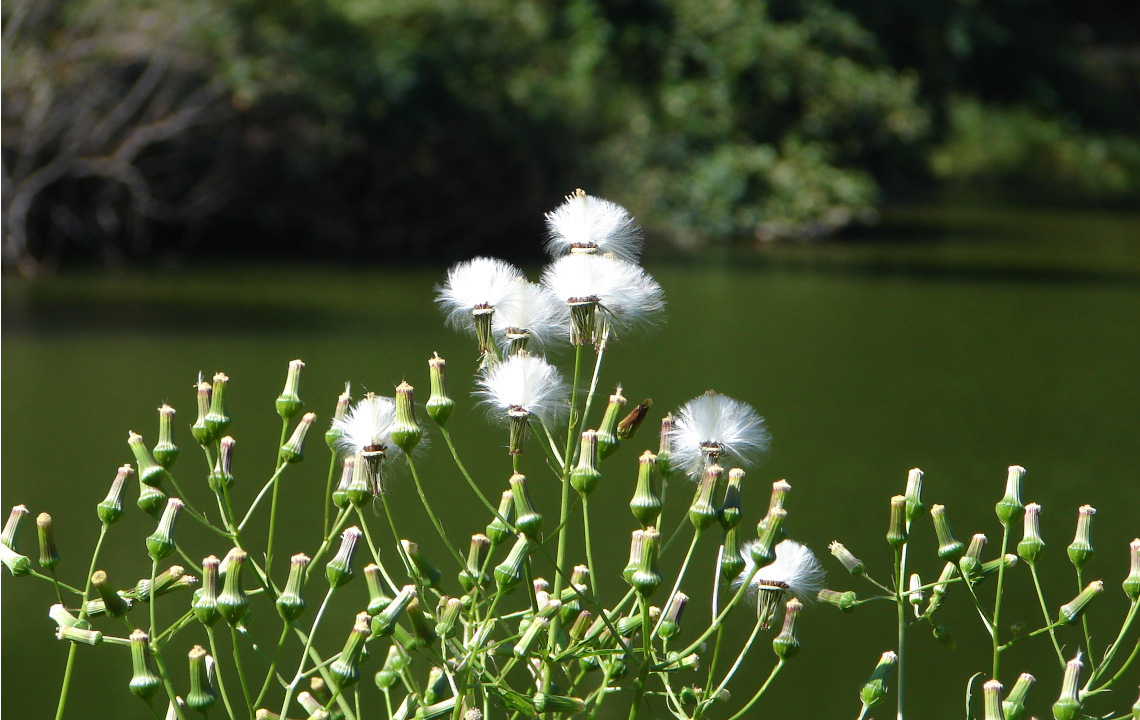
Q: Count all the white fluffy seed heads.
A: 8